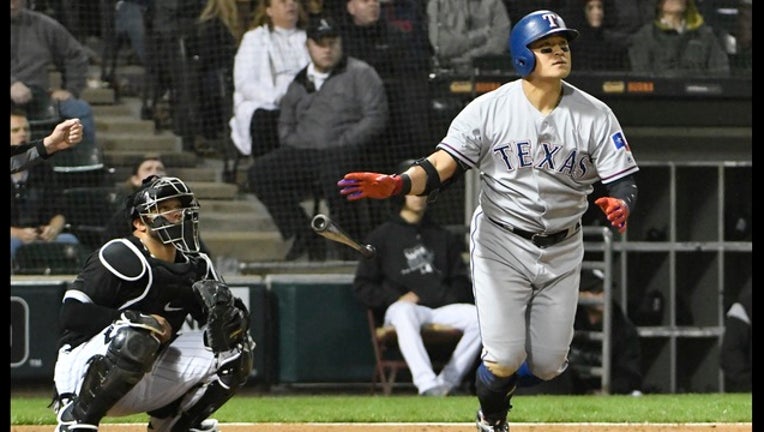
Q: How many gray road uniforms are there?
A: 1